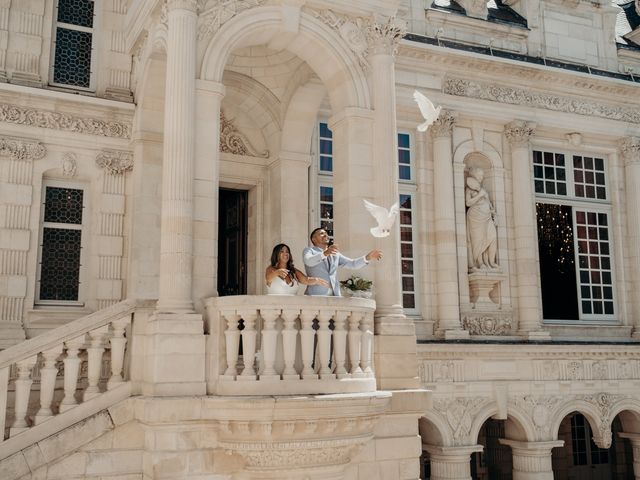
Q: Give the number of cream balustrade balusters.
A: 14